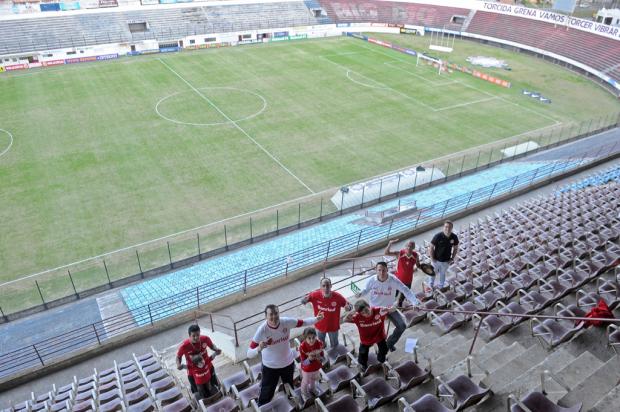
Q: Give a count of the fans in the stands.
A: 9